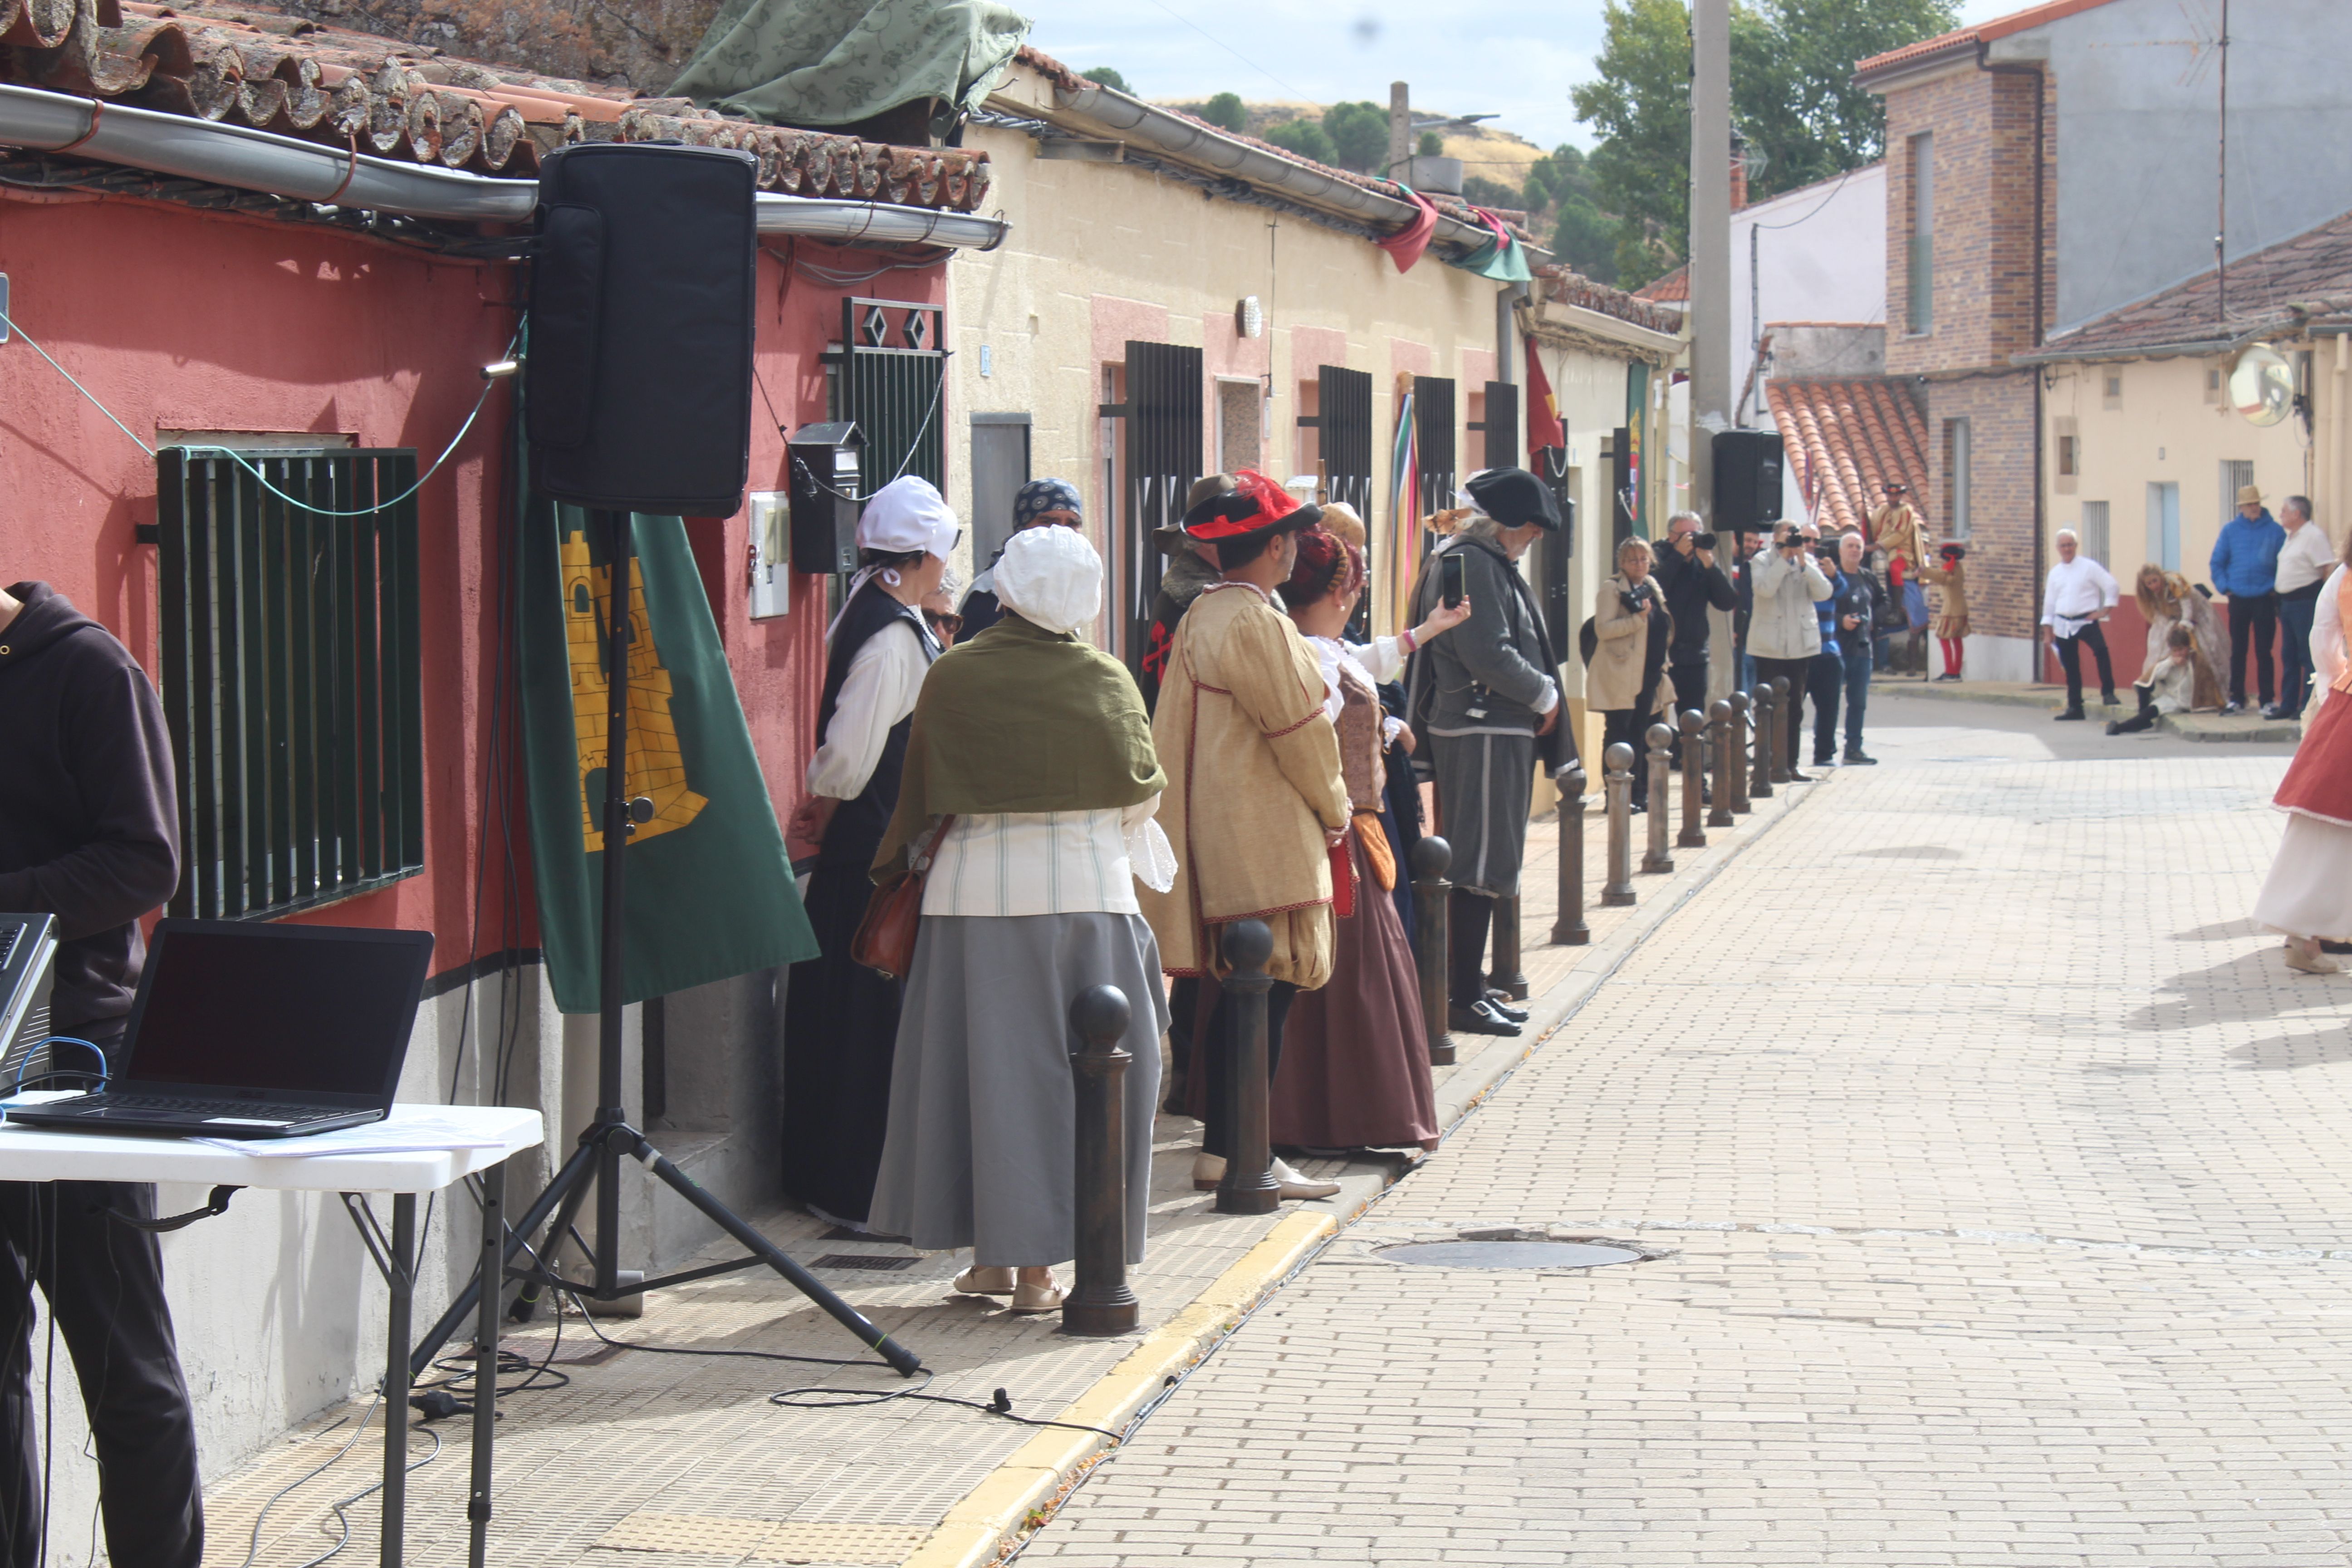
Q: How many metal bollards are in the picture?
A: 12